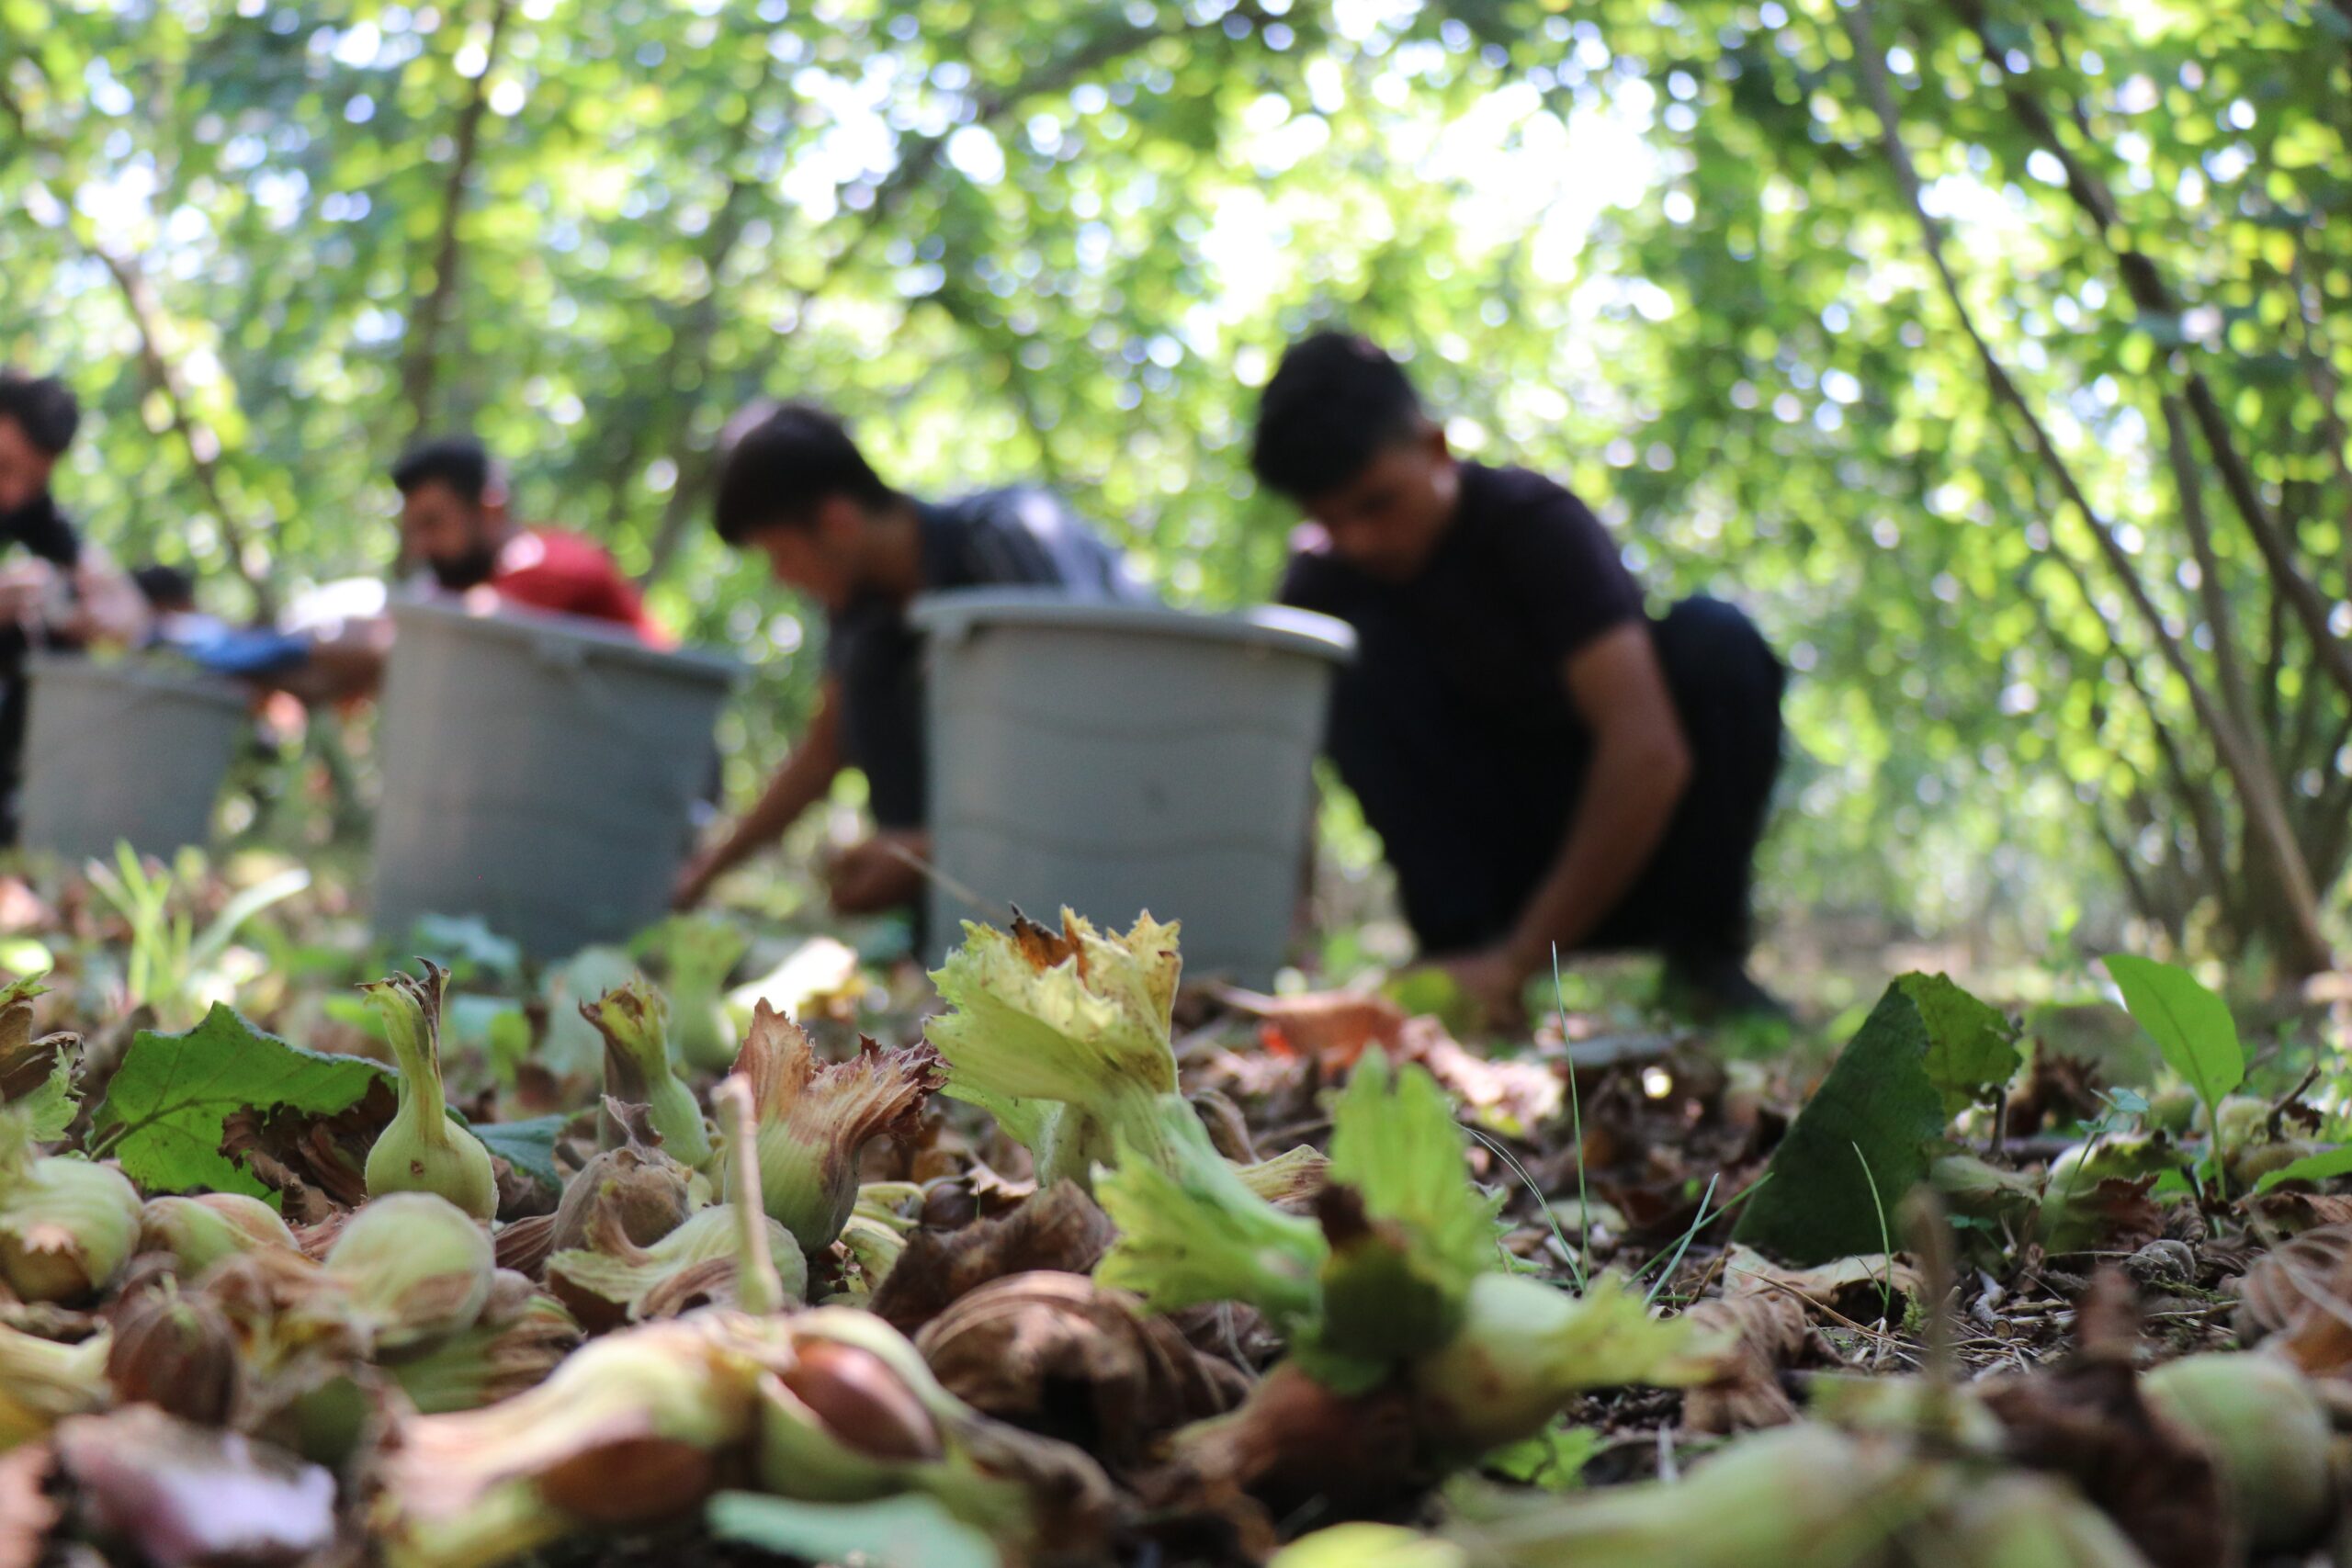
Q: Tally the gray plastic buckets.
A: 3